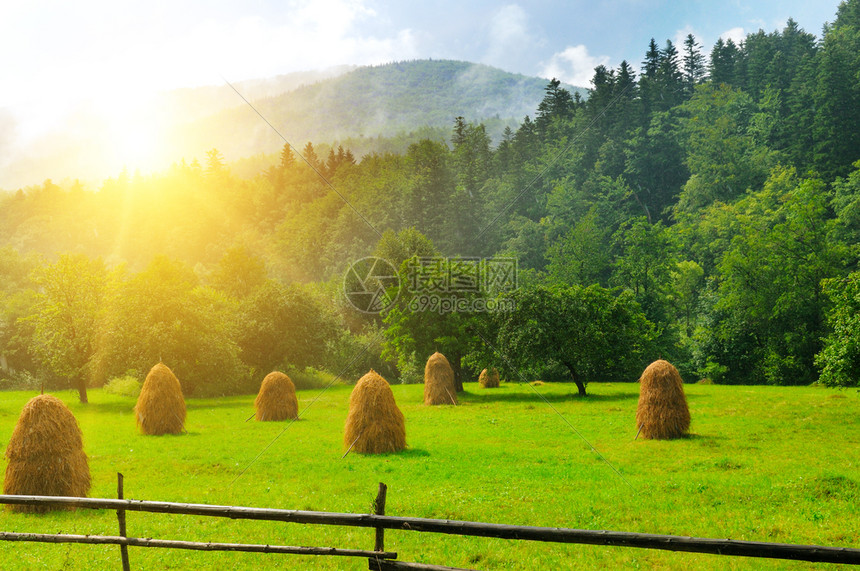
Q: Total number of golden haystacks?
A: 7